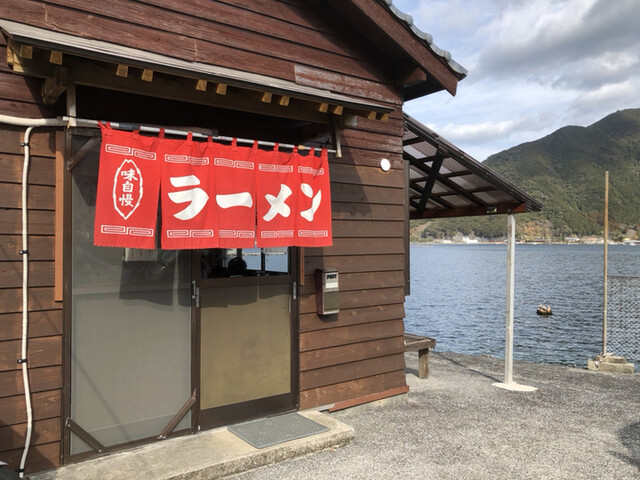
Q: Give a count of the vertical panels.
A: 5